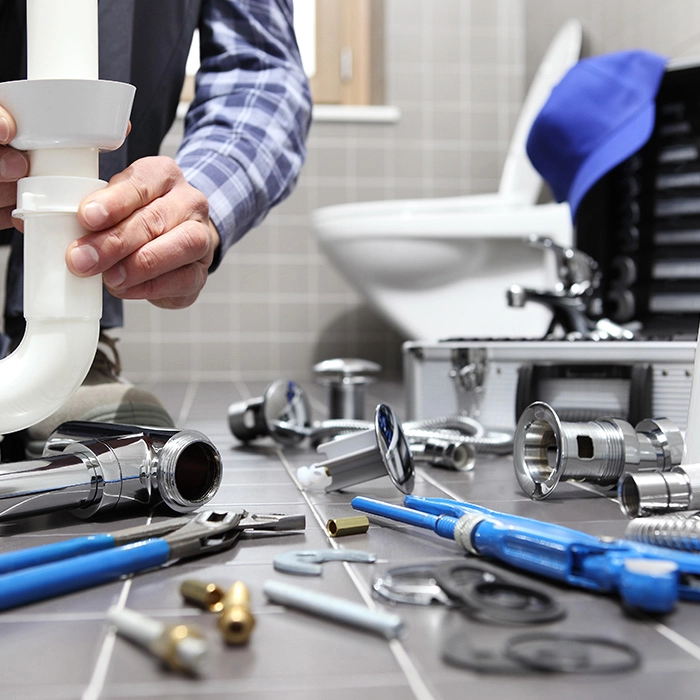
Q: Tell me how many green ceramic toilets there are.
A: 0